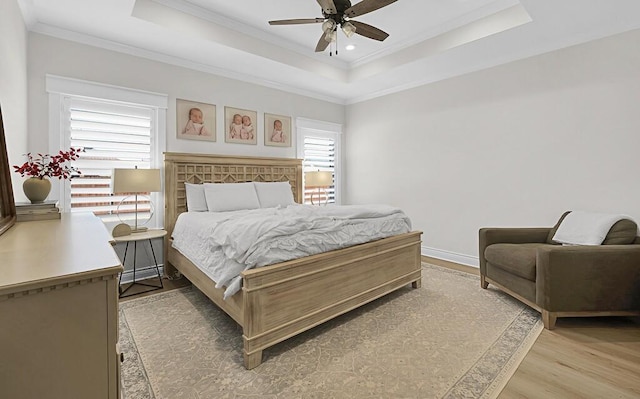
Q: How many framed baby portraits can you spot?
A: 3